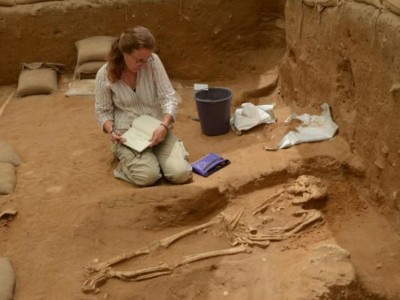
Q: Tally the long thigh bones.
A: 2